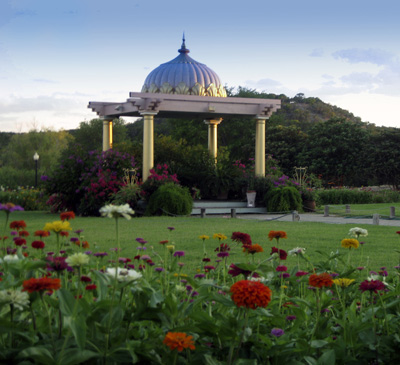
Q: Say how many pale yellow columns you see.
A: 4